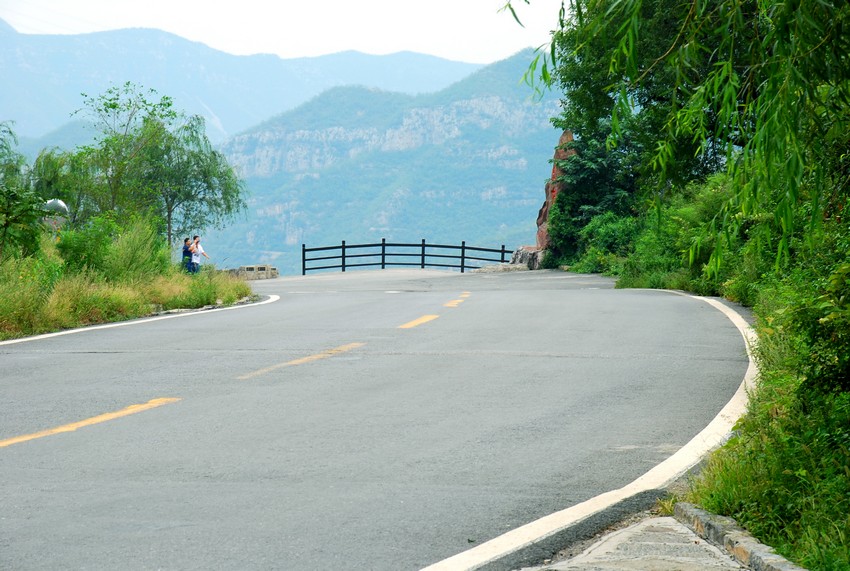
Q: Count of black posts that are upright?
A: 6